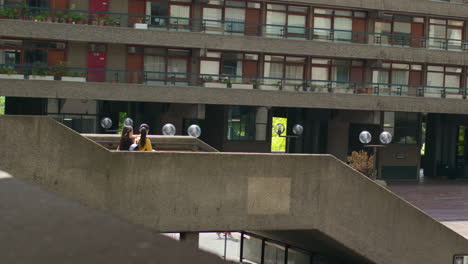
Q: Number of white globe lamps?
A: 8